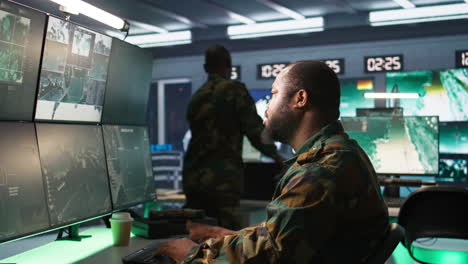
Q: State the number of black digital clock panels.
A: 5